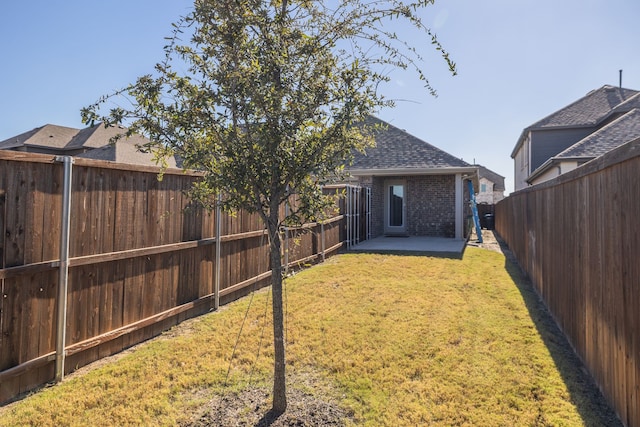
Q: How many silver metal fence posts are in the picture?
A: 10